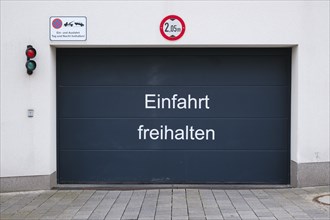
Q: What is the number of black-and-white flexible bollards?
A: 0